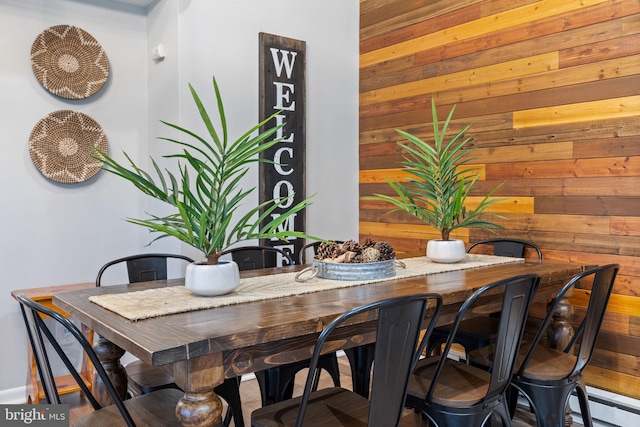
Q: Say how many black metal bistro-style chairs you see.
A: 8